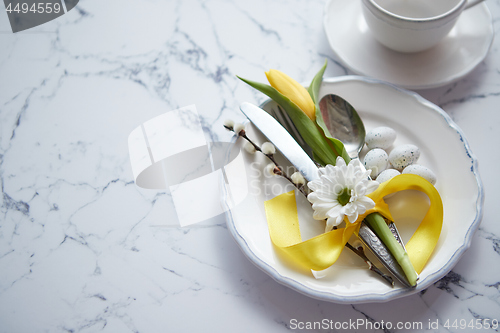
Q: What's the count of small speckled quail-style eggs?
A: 5